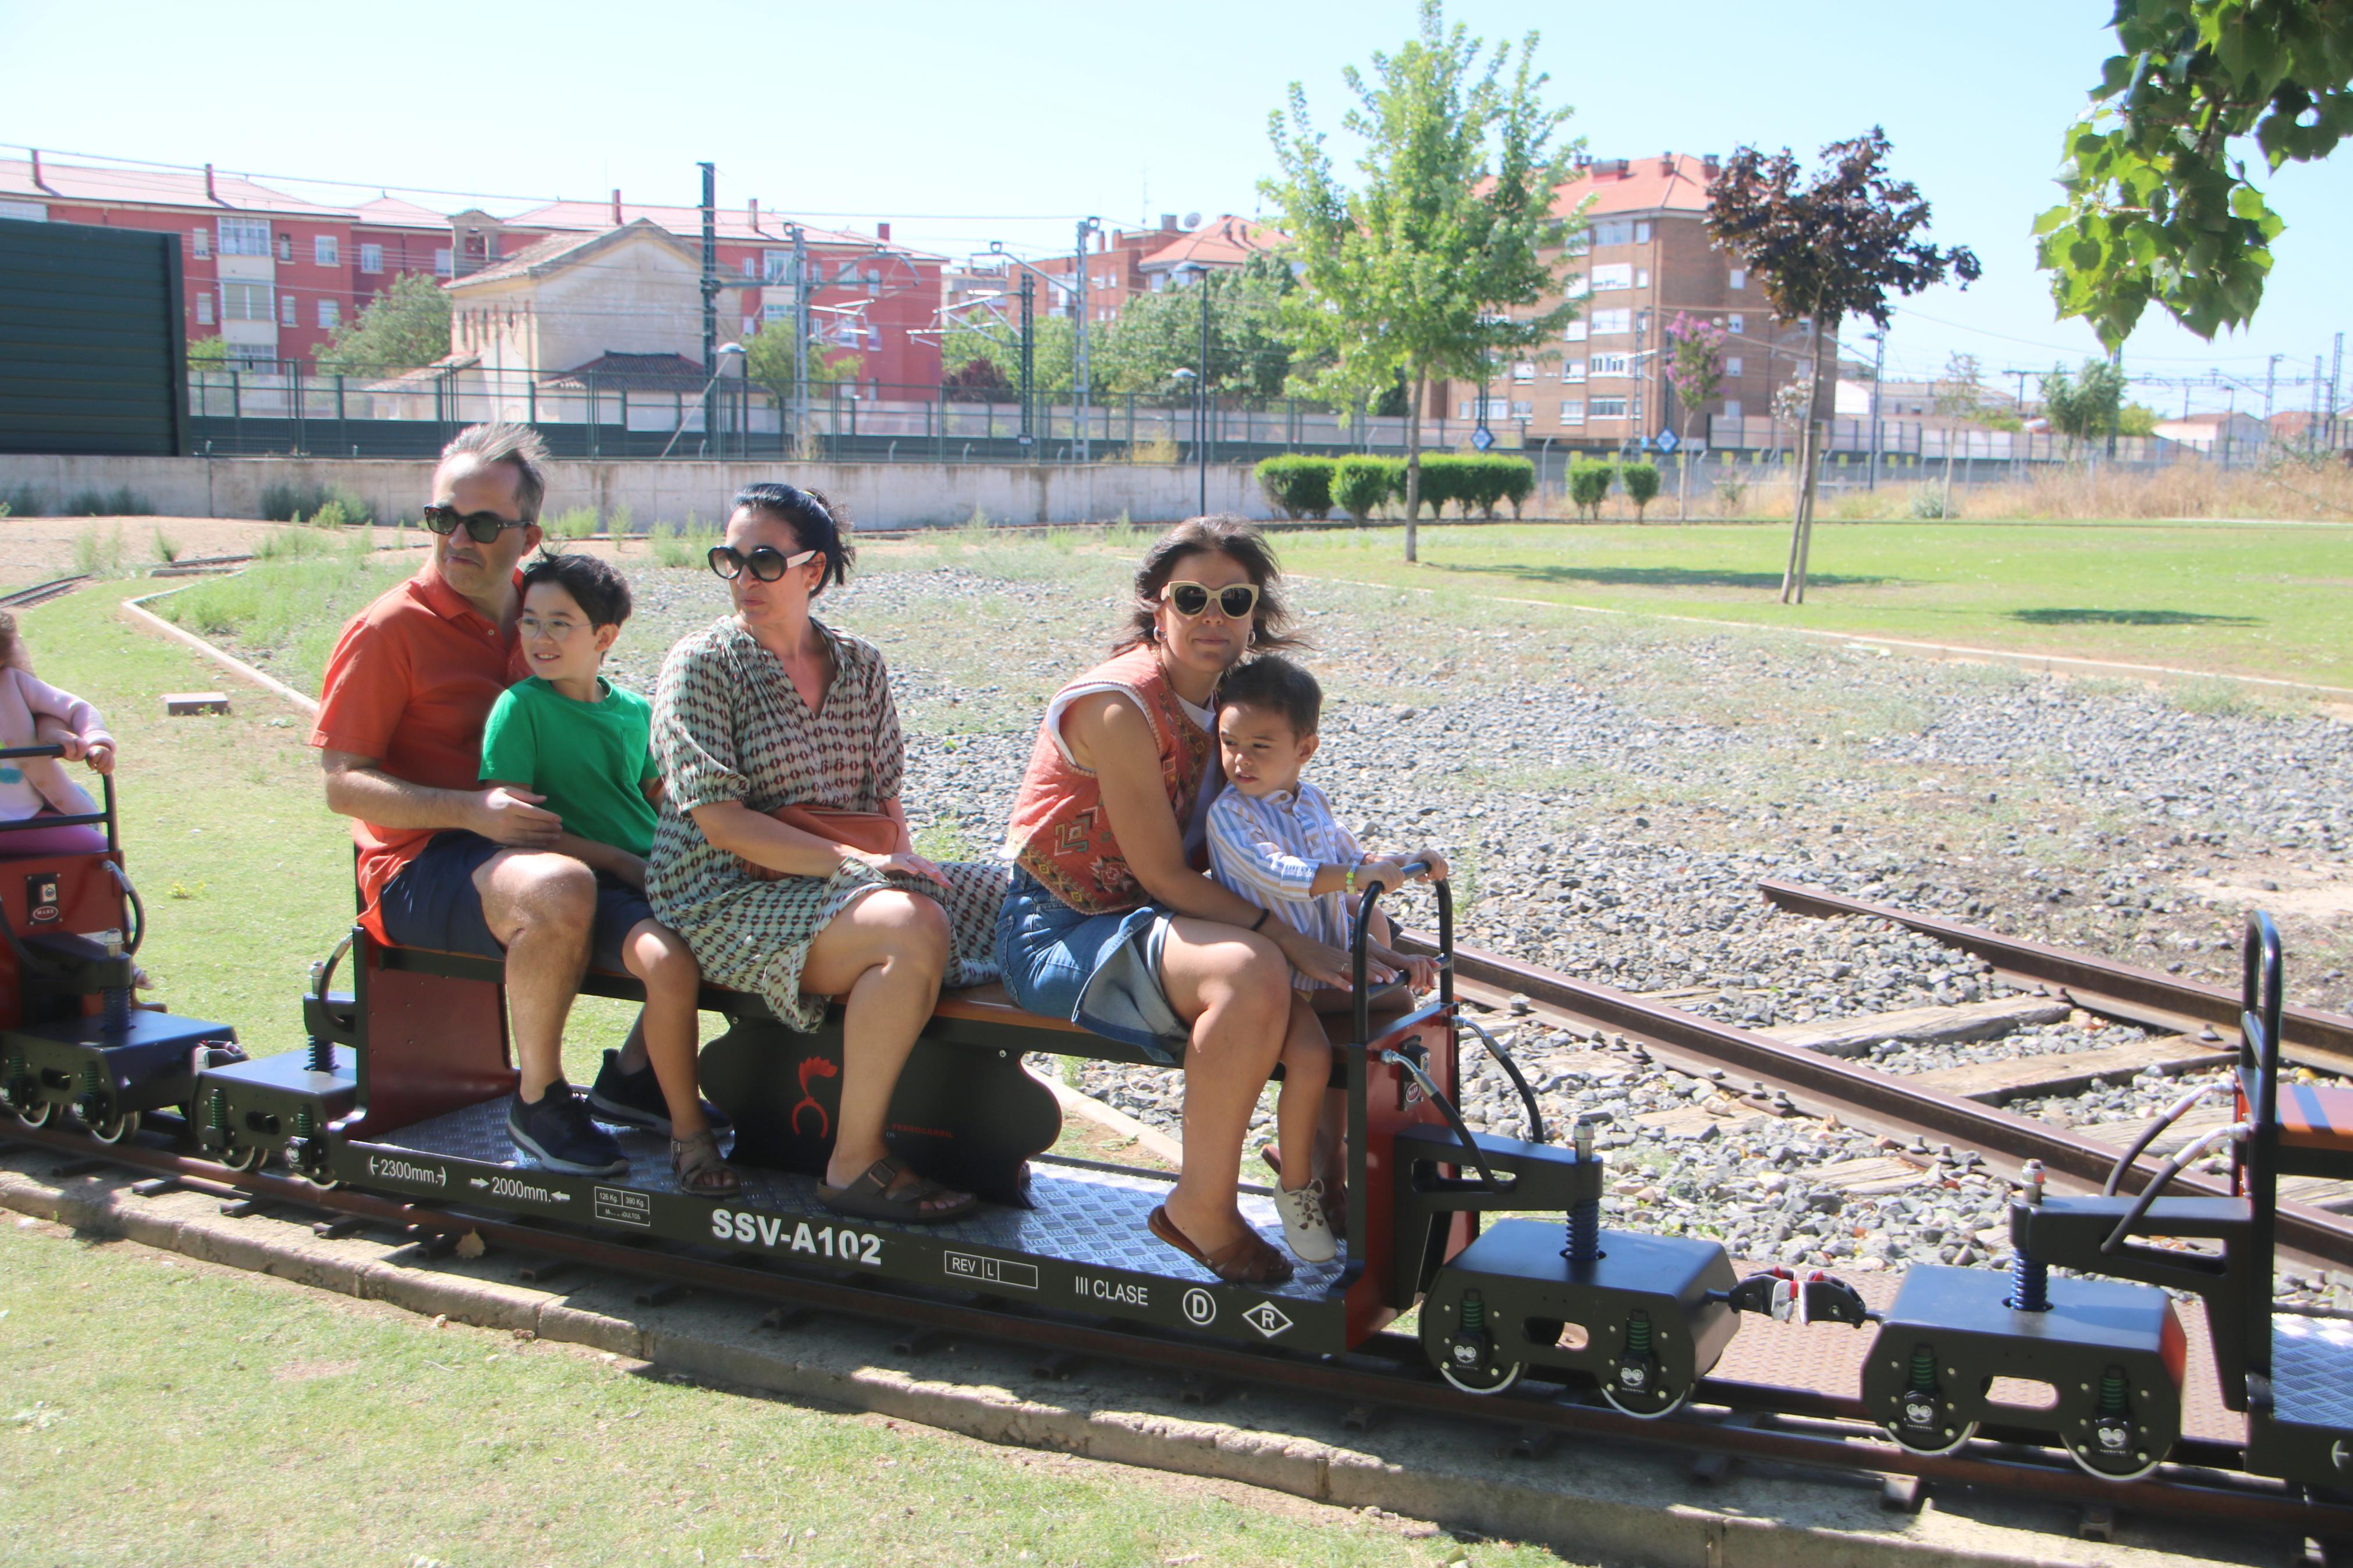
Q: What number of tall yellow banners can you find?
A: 0